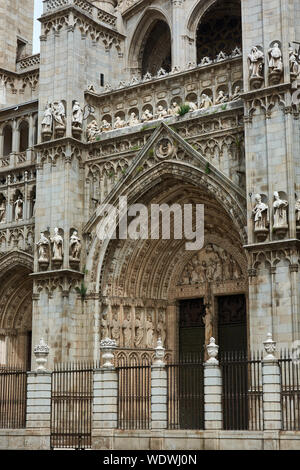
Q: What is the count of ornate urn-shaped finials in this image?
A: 5